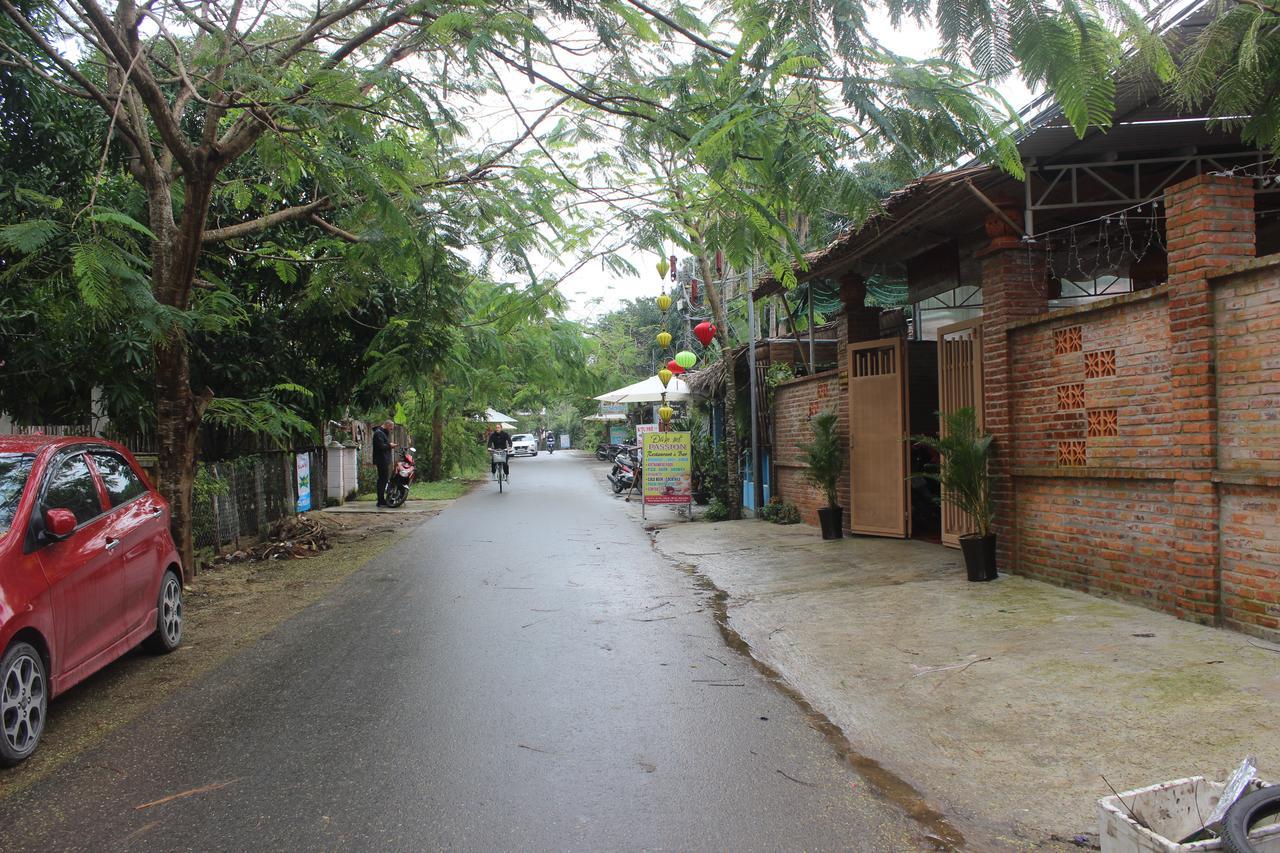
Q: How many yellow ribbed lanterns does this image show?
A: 5